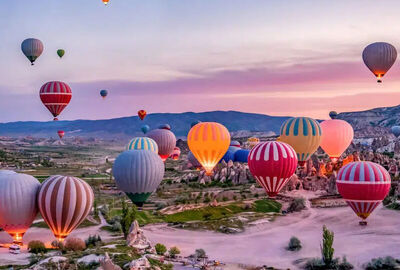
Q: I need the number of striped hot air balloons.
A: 7